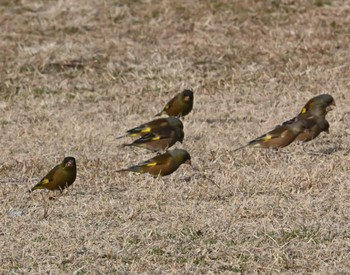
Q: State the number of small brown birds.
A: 8